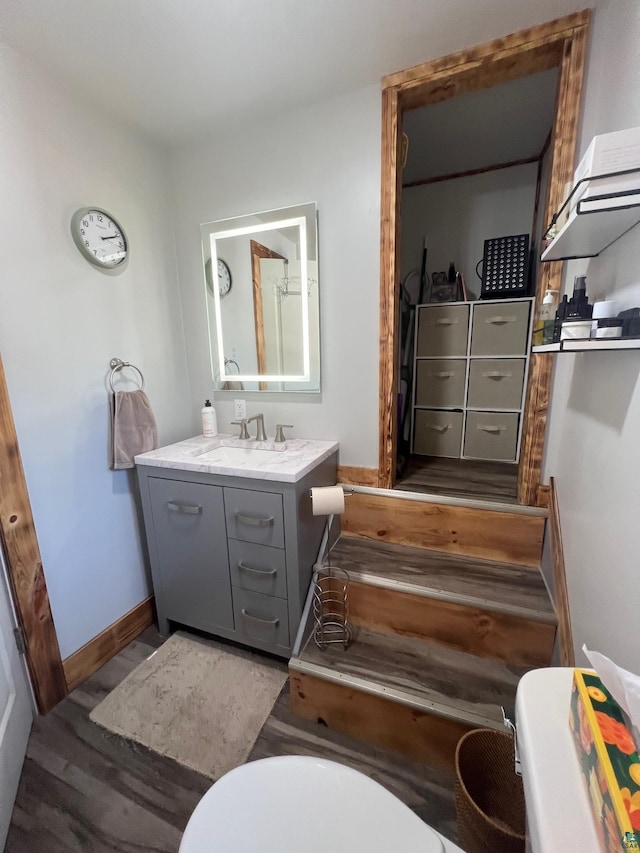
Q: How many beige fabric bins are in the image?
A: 6